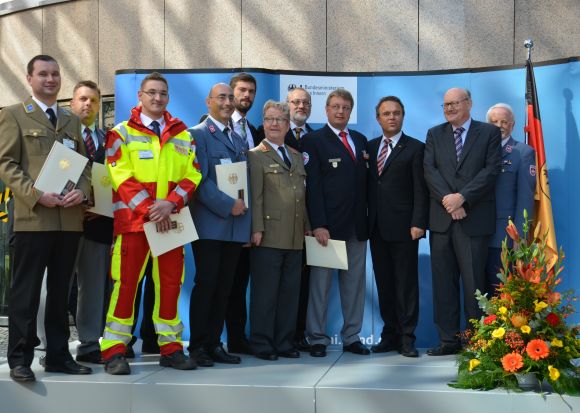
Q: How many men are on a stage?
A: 11